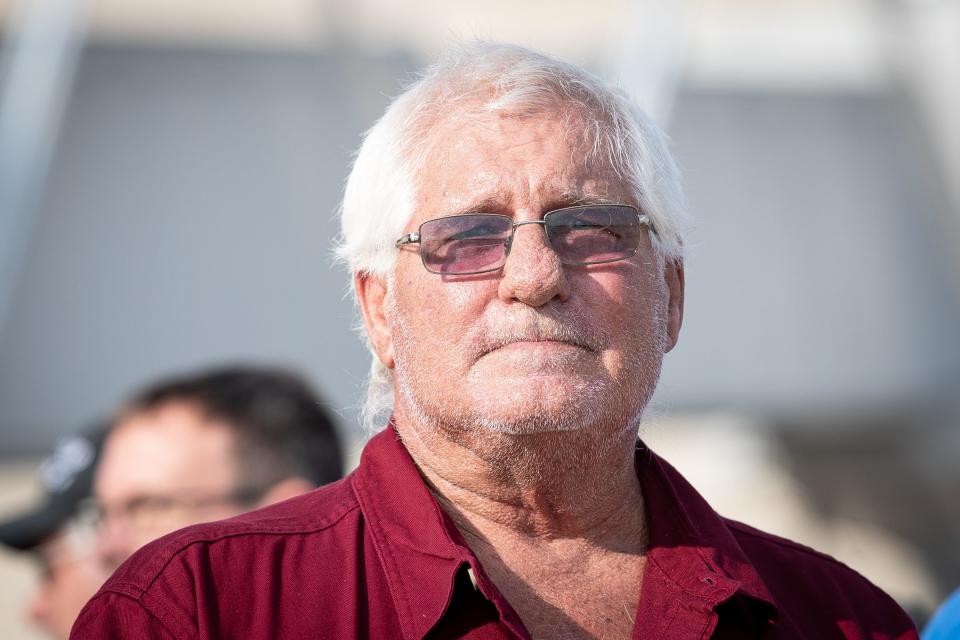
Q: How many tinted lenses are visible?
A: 2